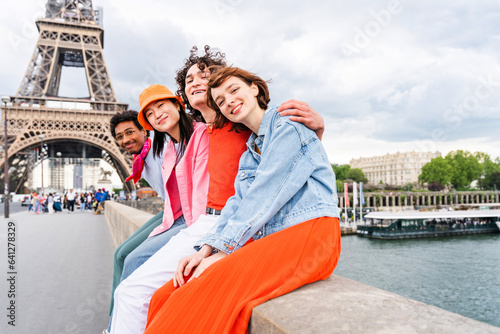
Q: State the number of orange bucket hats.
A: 1